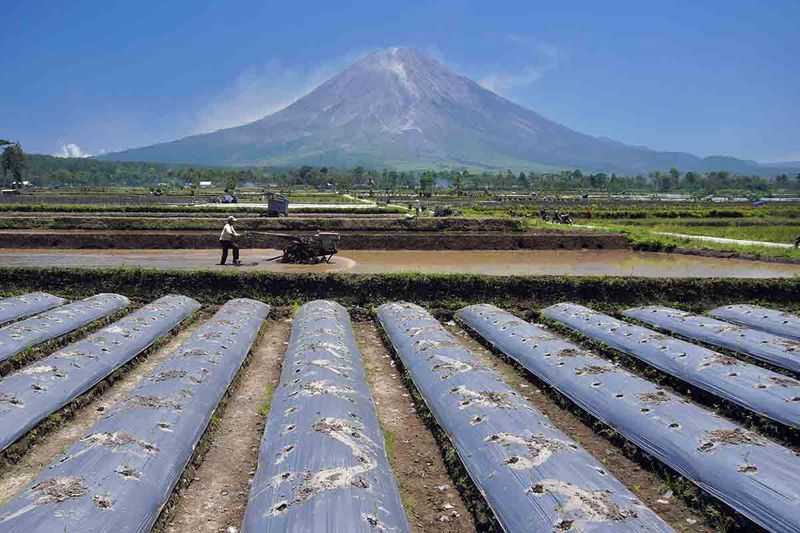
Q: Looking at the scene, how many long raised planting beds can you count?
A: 10